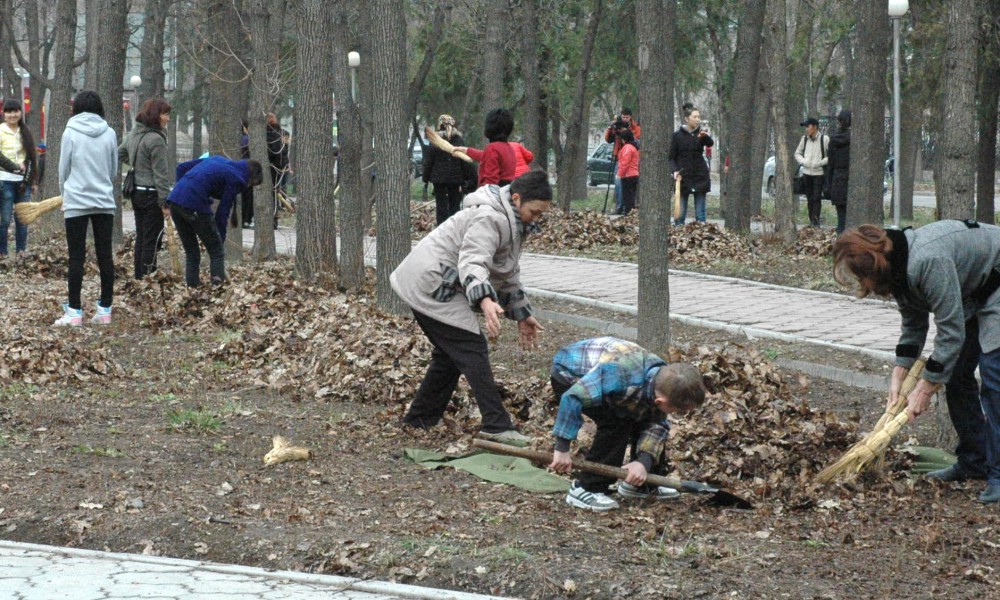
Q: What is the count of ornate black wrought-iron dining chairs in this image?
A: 0